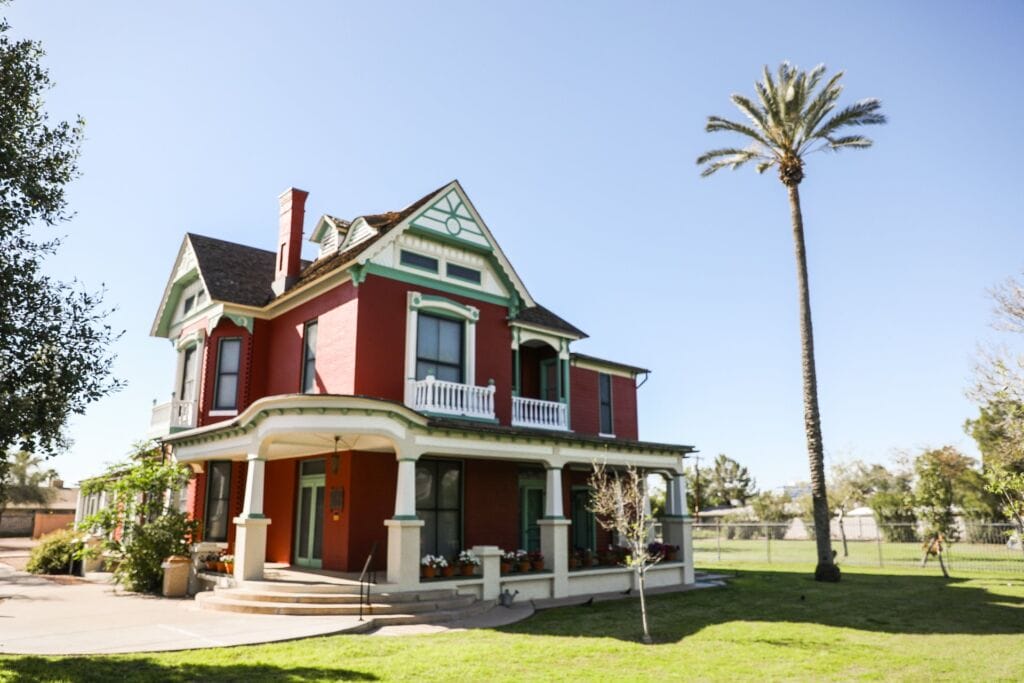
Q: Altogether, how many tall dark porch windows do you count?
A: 2